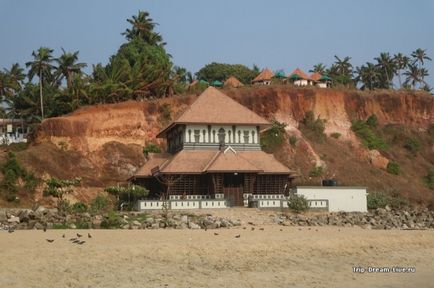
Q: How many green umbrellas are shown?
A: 5